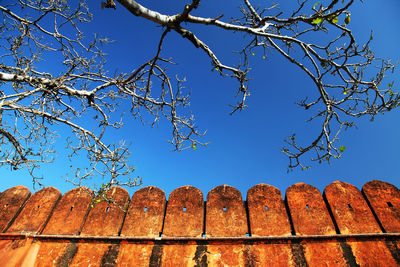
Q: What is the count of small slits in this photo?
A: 11